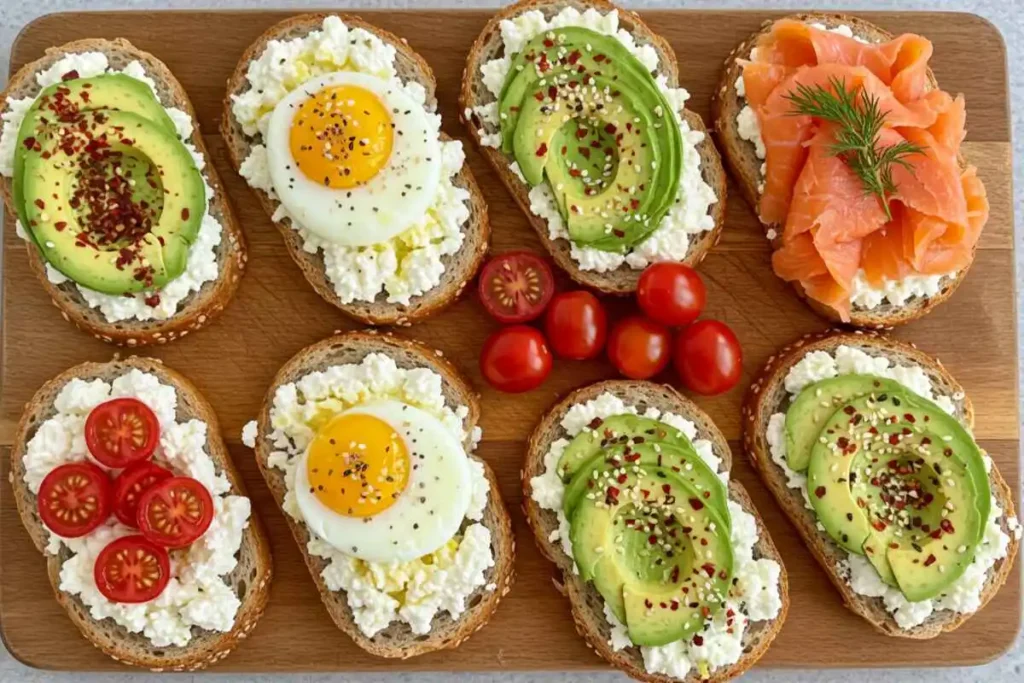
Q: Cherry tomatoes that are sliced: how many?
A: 6